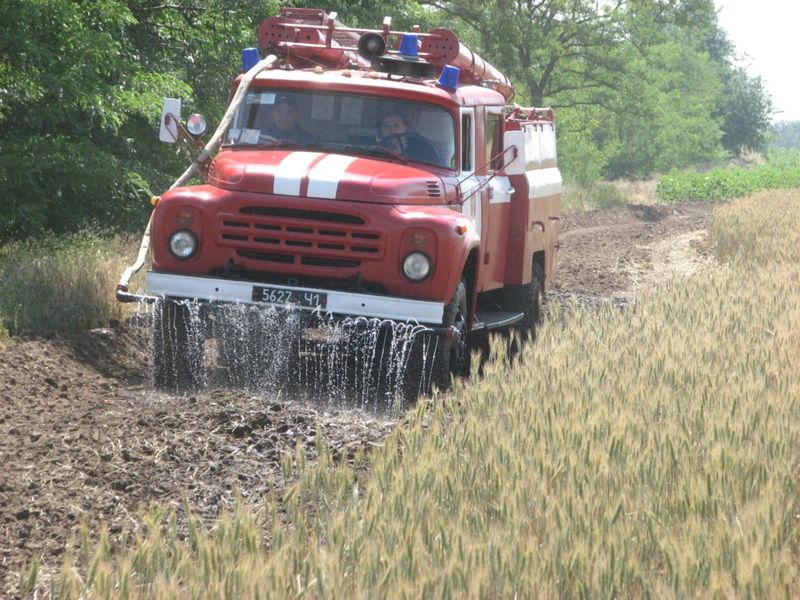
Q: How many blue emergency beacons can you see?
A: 3